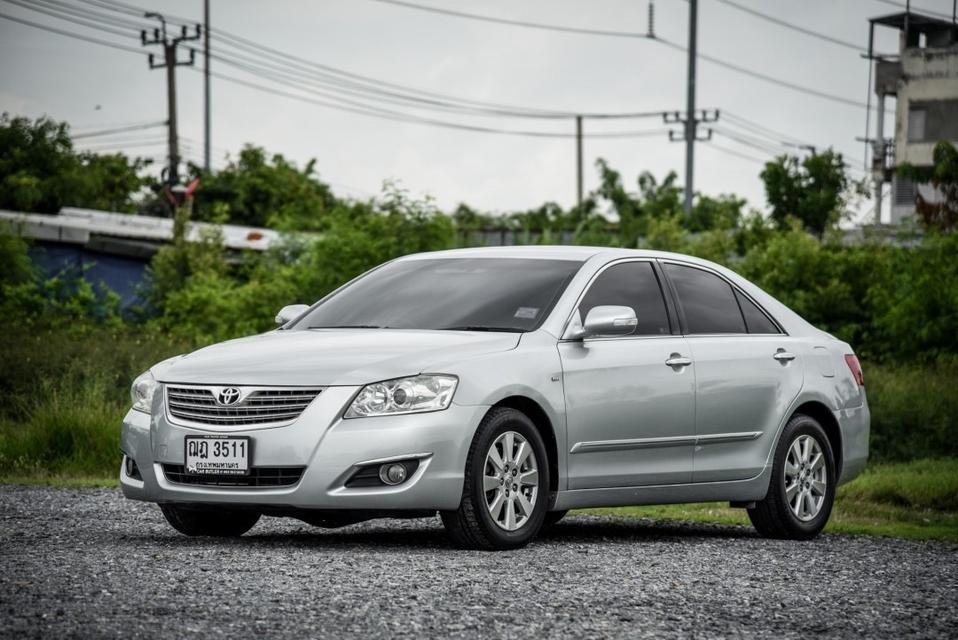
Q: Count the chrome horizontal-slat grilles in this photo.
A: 1